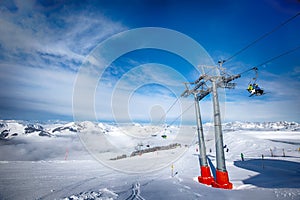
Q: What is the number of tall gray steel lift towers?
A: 2